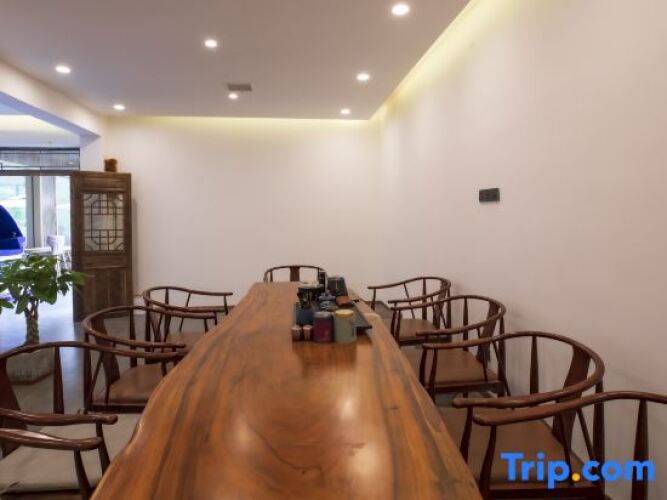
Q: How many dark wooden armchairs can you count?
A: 9